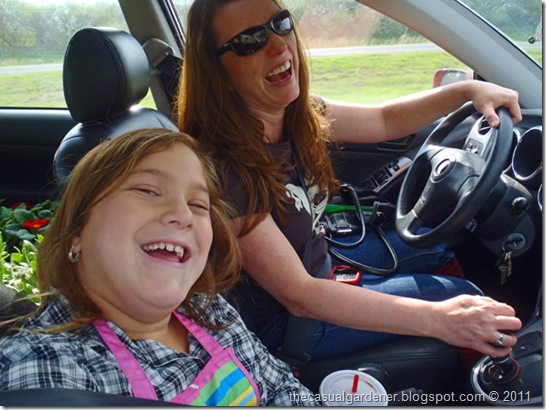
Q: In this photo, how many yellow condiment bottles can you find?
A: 0